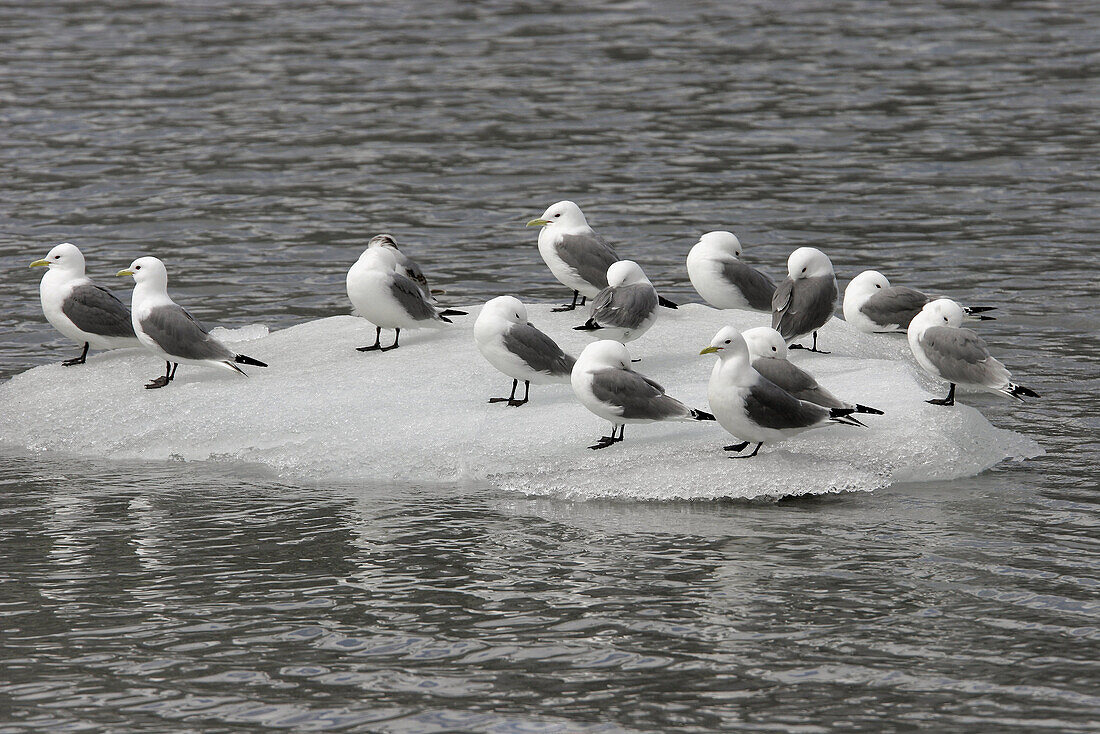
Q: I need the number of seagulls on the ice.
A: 14